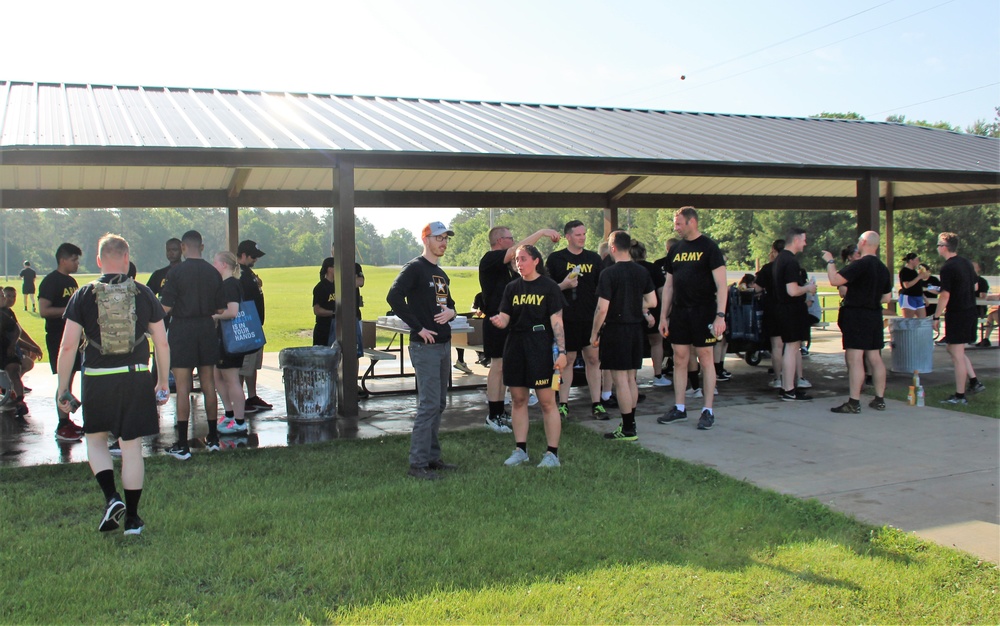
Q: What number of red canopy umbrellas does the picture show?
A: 0